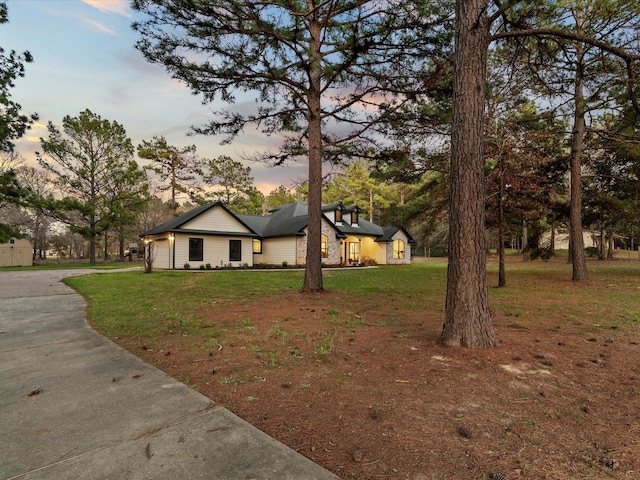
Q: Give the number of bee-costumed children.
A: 0